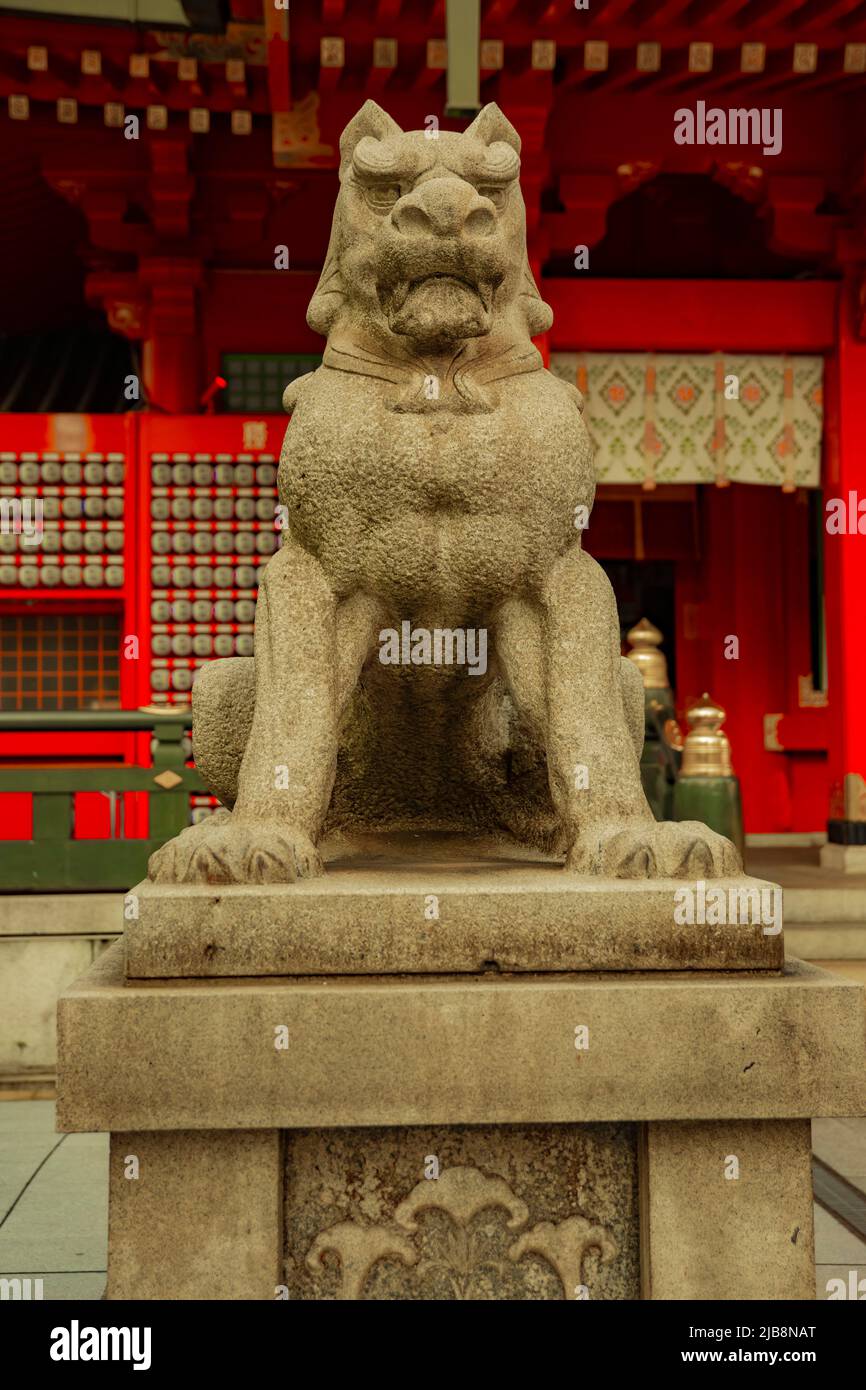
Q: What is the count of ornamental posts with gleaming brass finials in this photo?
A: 2